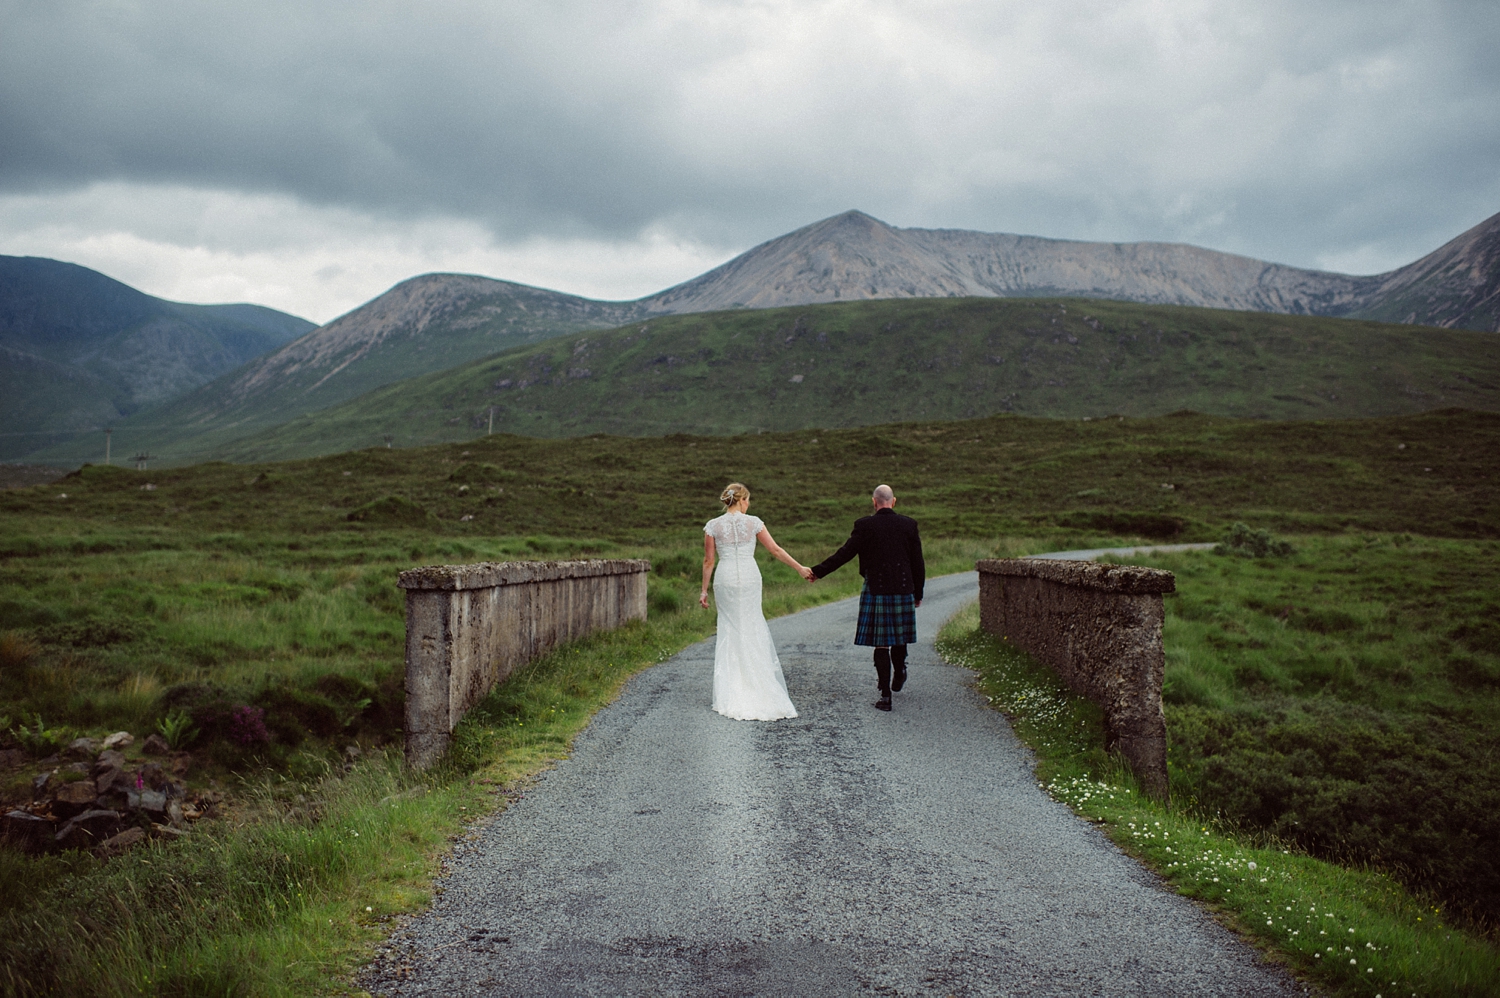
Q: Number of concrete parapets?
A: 2